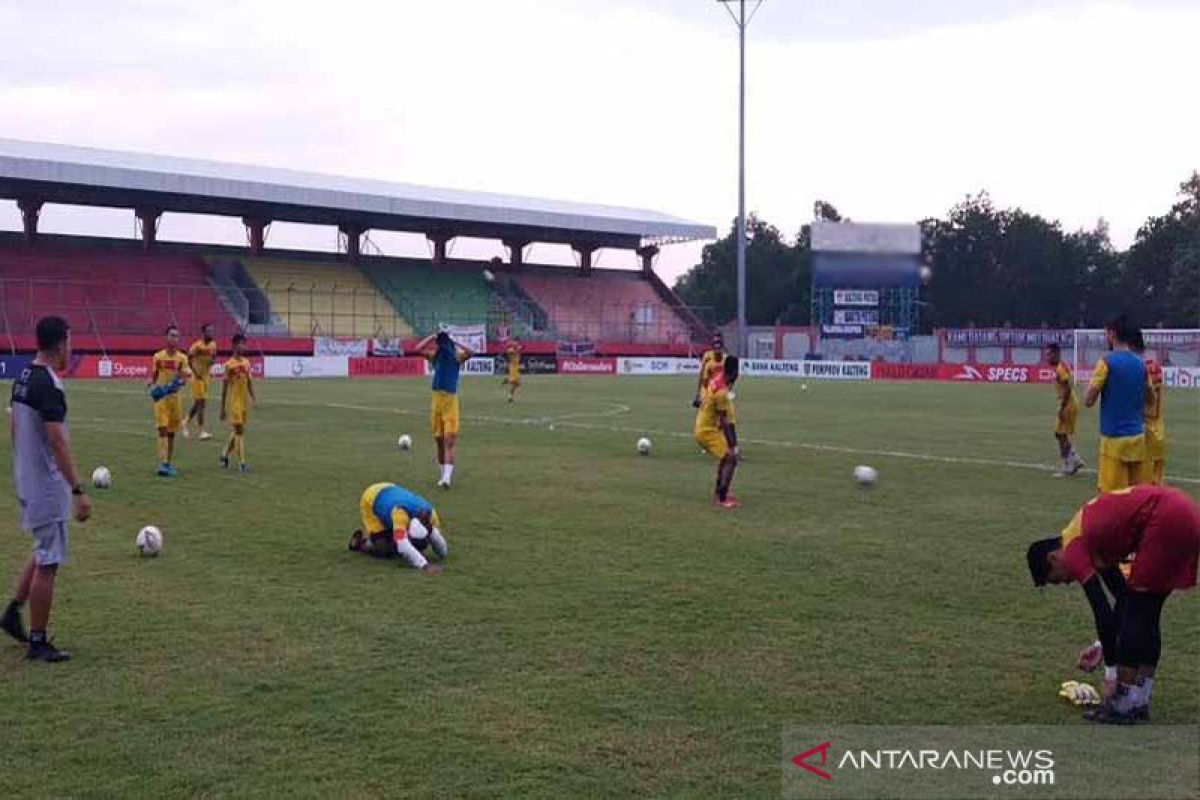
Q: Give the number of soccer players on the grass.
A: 12